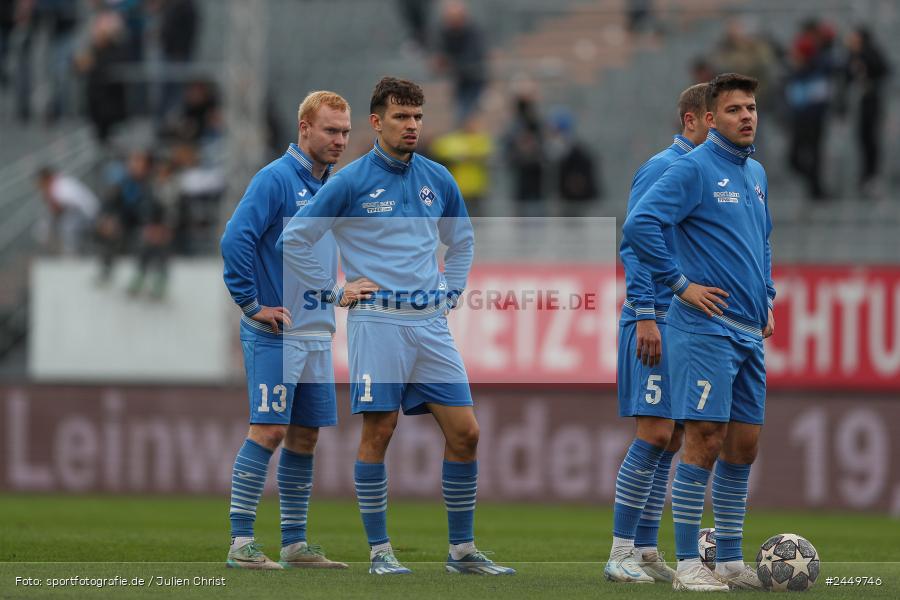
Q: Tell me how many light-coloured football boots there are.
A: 6